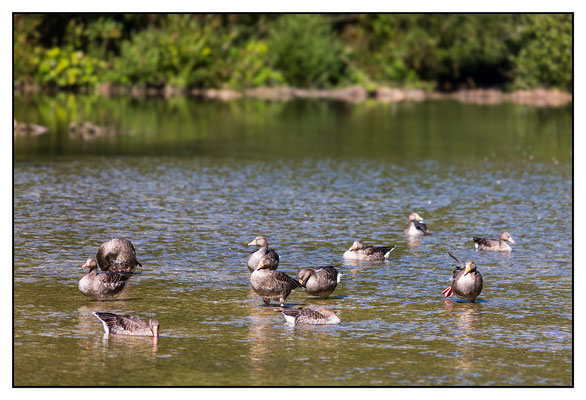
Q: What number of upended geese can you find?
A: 0